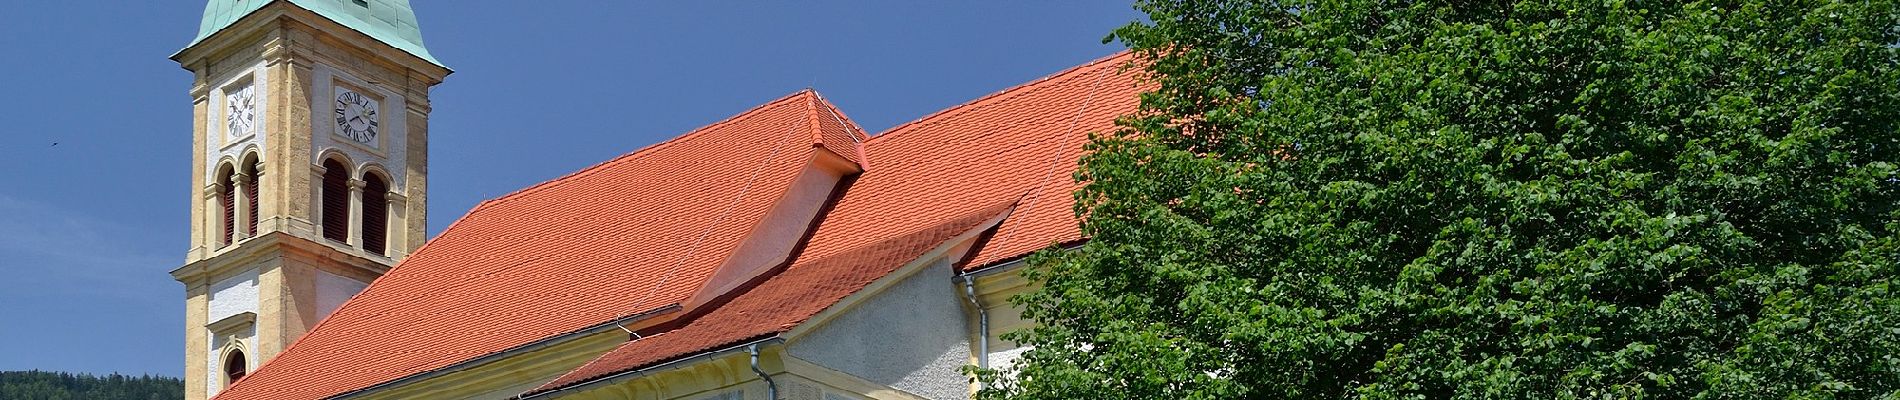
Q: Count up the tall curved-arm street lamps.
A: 0